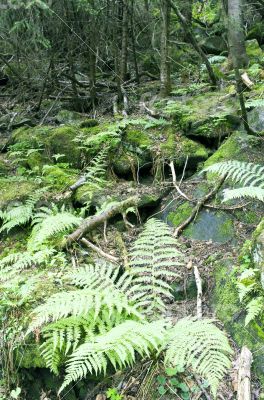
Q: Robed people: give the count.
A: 0